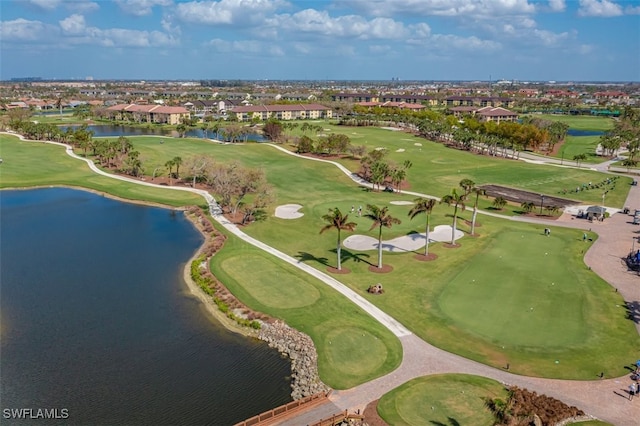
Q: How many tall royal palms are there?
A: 5